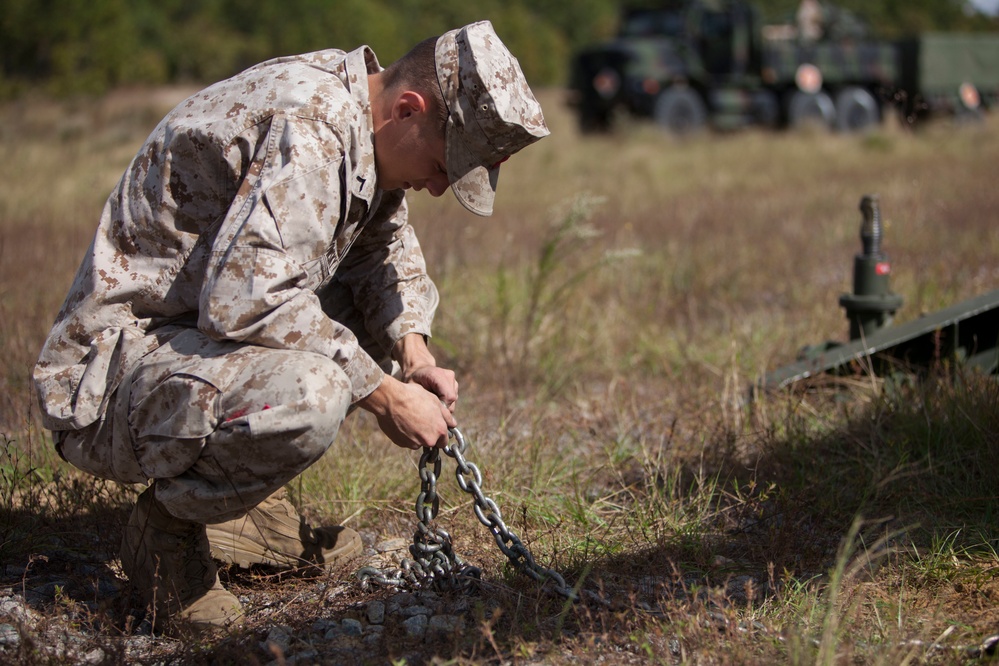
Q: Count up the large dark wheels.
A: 3